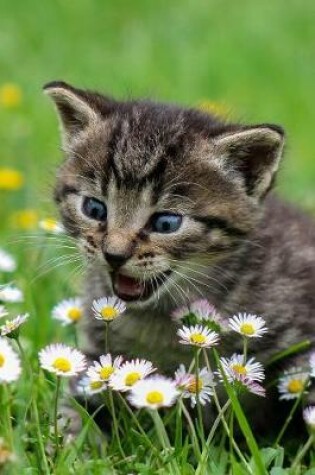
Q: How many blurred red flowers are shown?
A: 0